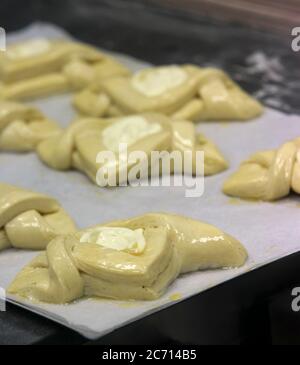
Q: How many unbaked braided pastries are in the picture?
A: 7